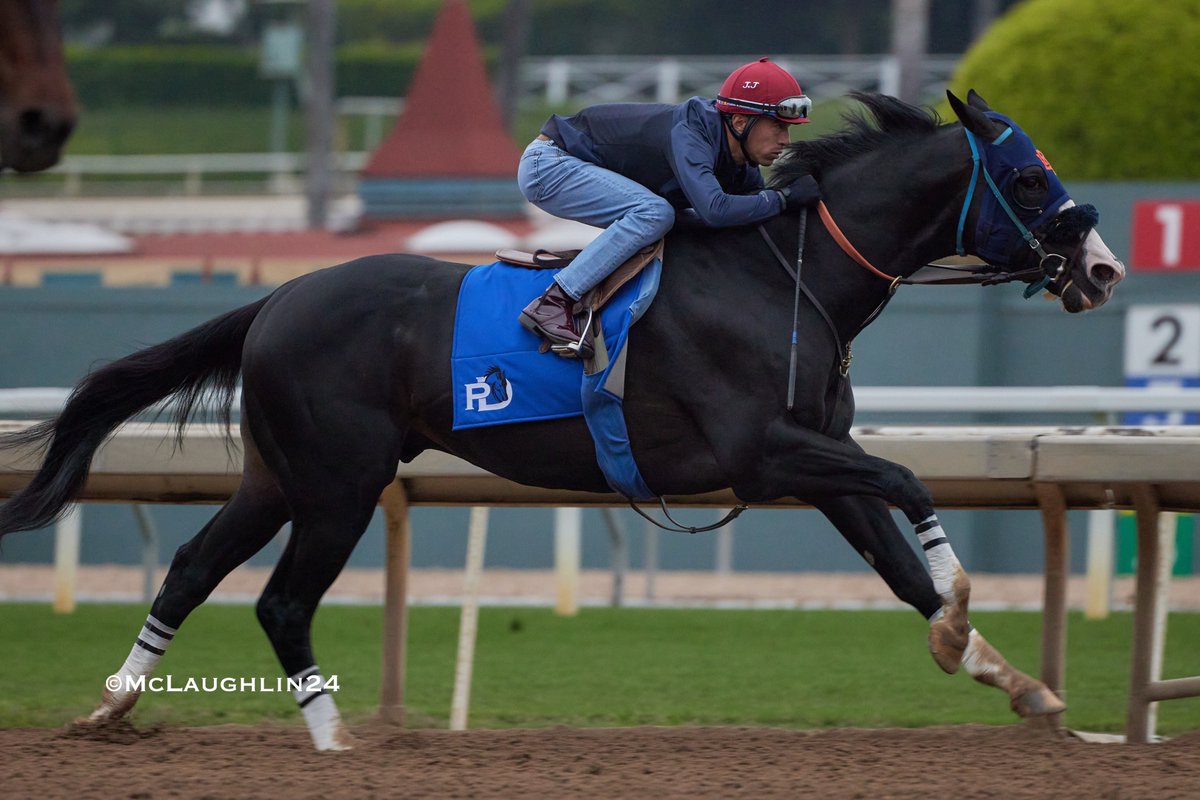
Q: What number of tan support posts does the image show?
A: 3